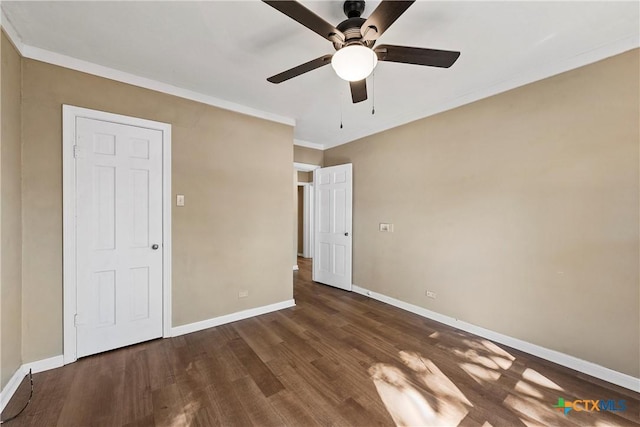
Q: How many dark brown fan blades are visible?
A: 5